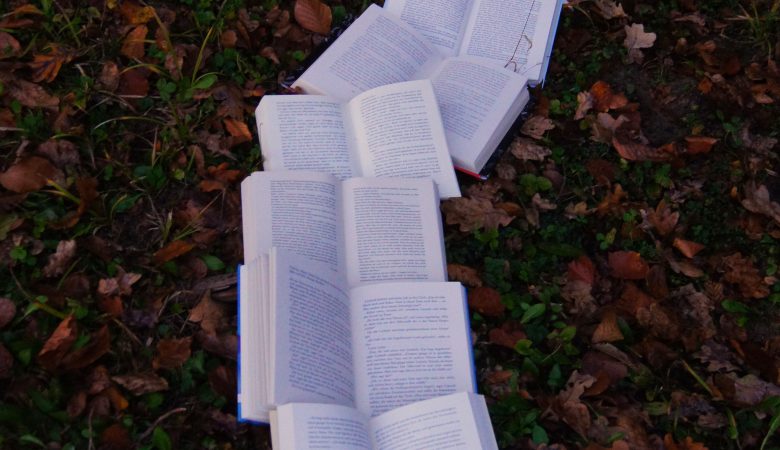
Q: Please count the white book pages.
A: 12